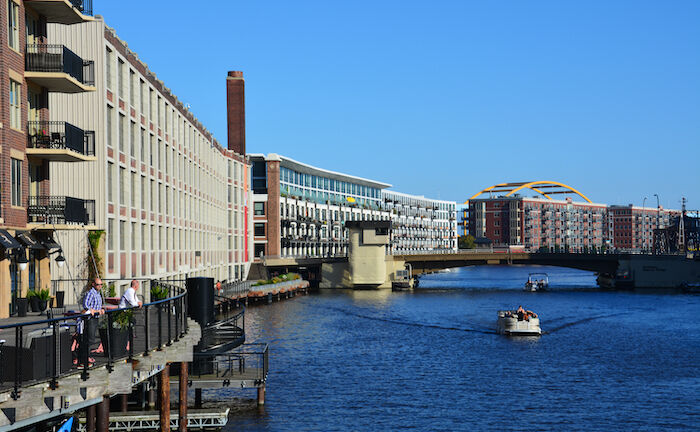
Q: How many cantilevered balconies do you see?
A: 4